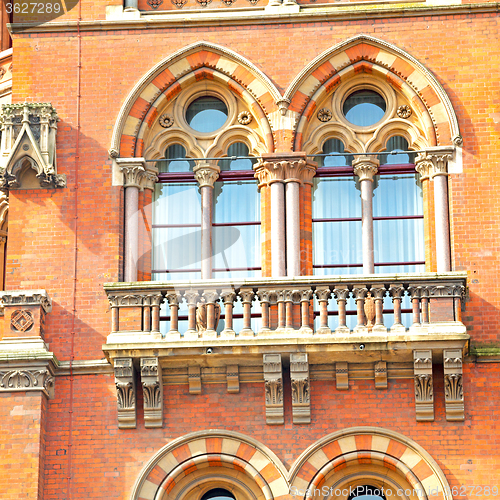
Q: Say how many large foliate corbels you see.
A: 6